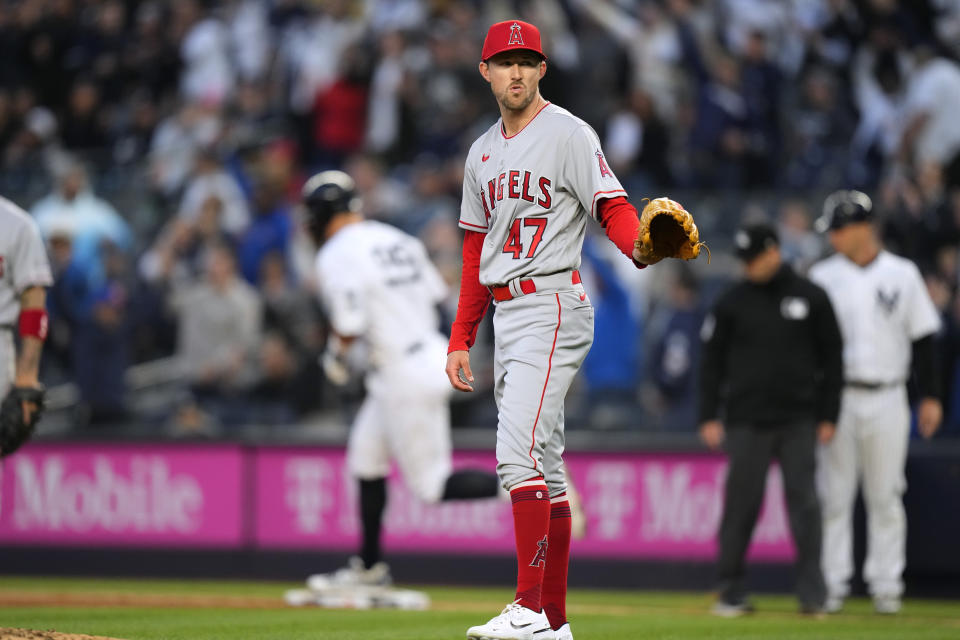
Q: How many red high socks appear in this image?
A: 2